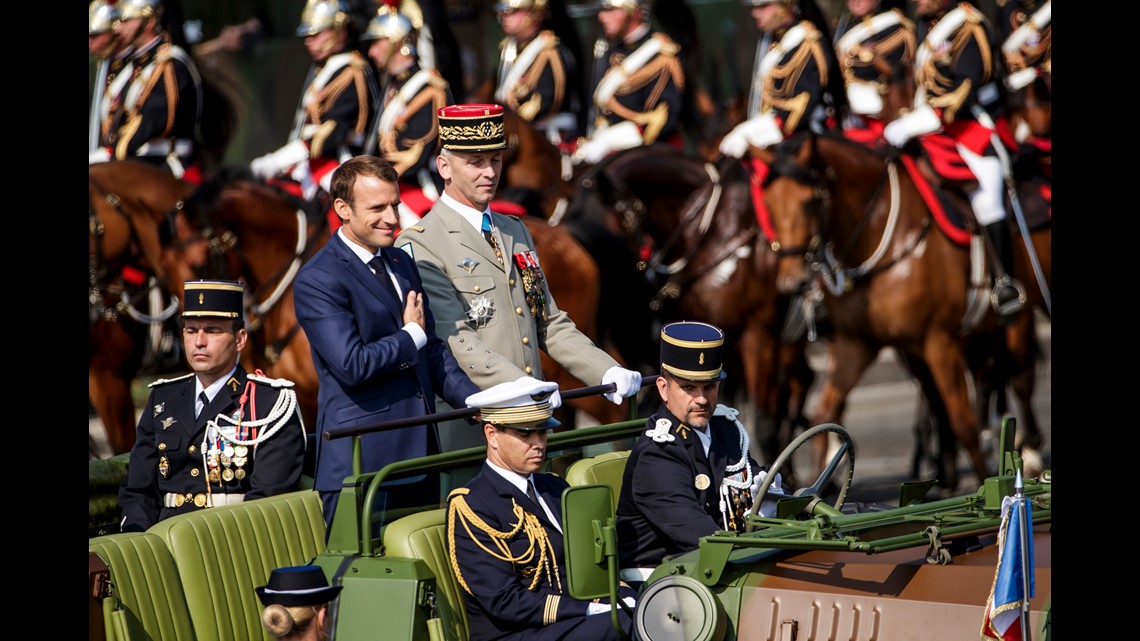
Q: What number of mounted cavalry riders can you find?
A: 10